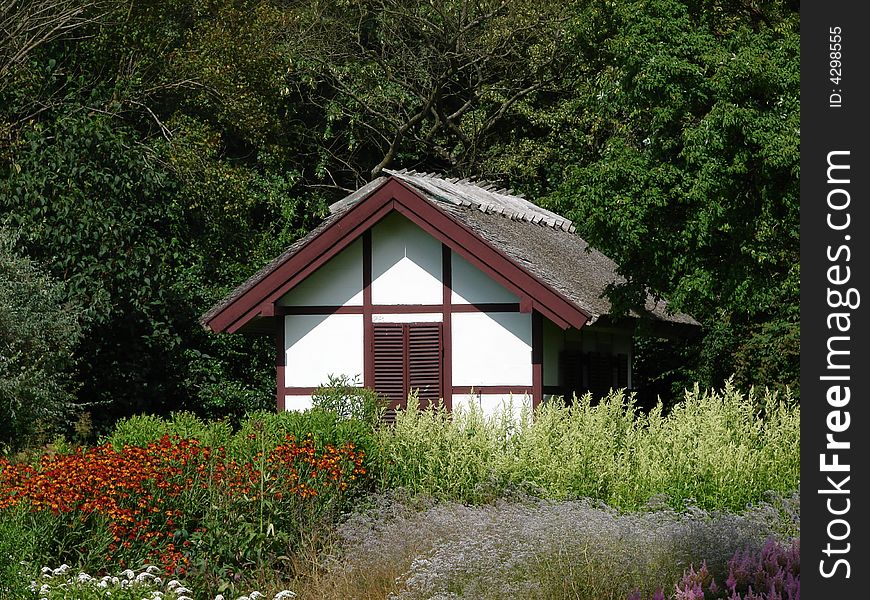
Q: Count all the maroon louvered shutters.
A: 2